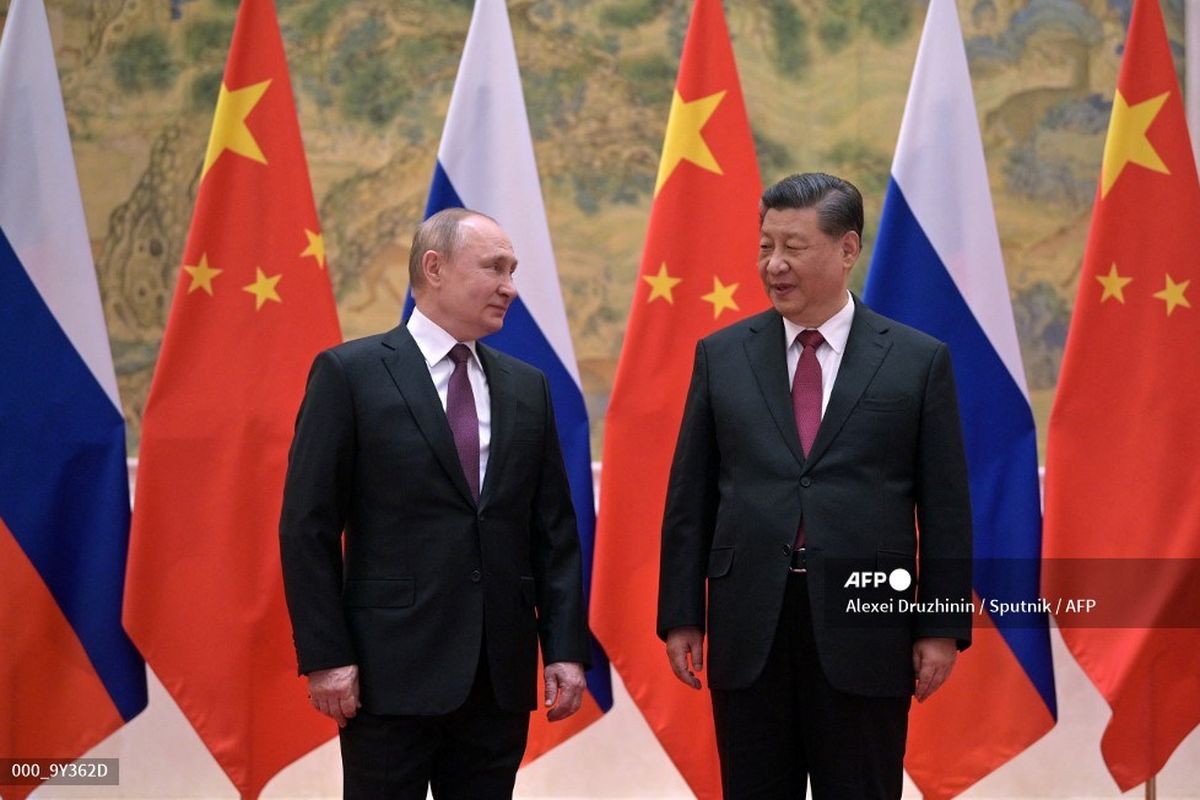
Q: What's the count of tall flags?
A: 6